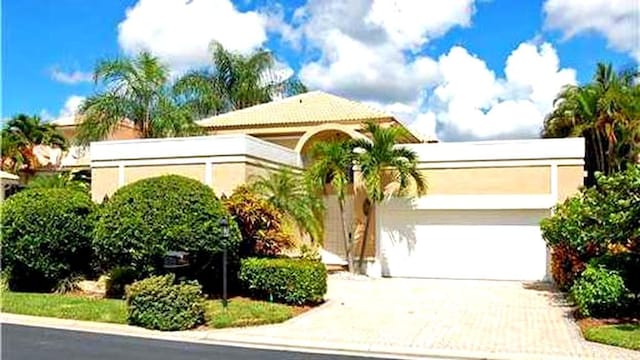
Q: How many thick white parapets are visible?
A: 2